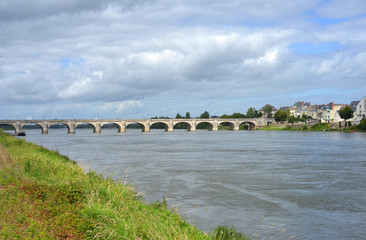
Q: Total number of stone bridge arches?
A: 11